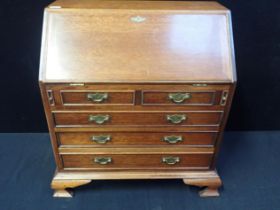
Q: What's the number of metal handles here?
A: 8